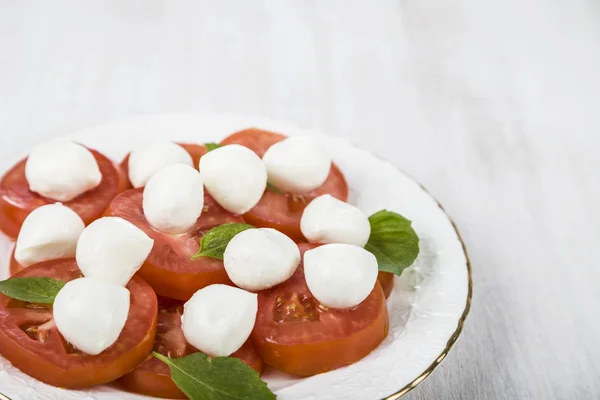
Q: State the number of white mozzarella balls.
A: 12